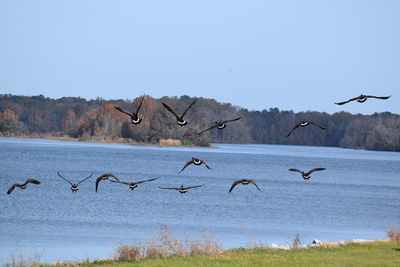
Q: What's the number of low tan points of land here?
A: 1